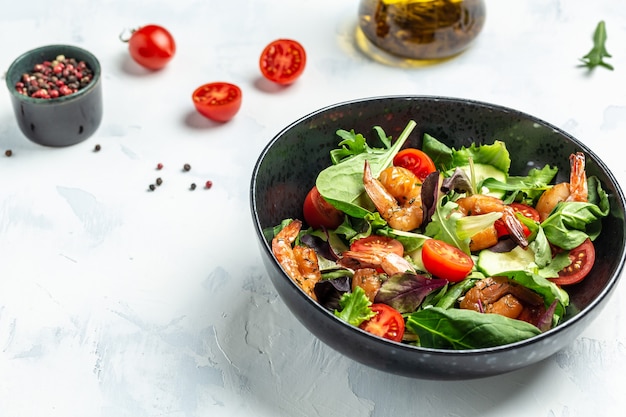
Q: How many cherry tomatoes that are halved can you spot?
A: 9